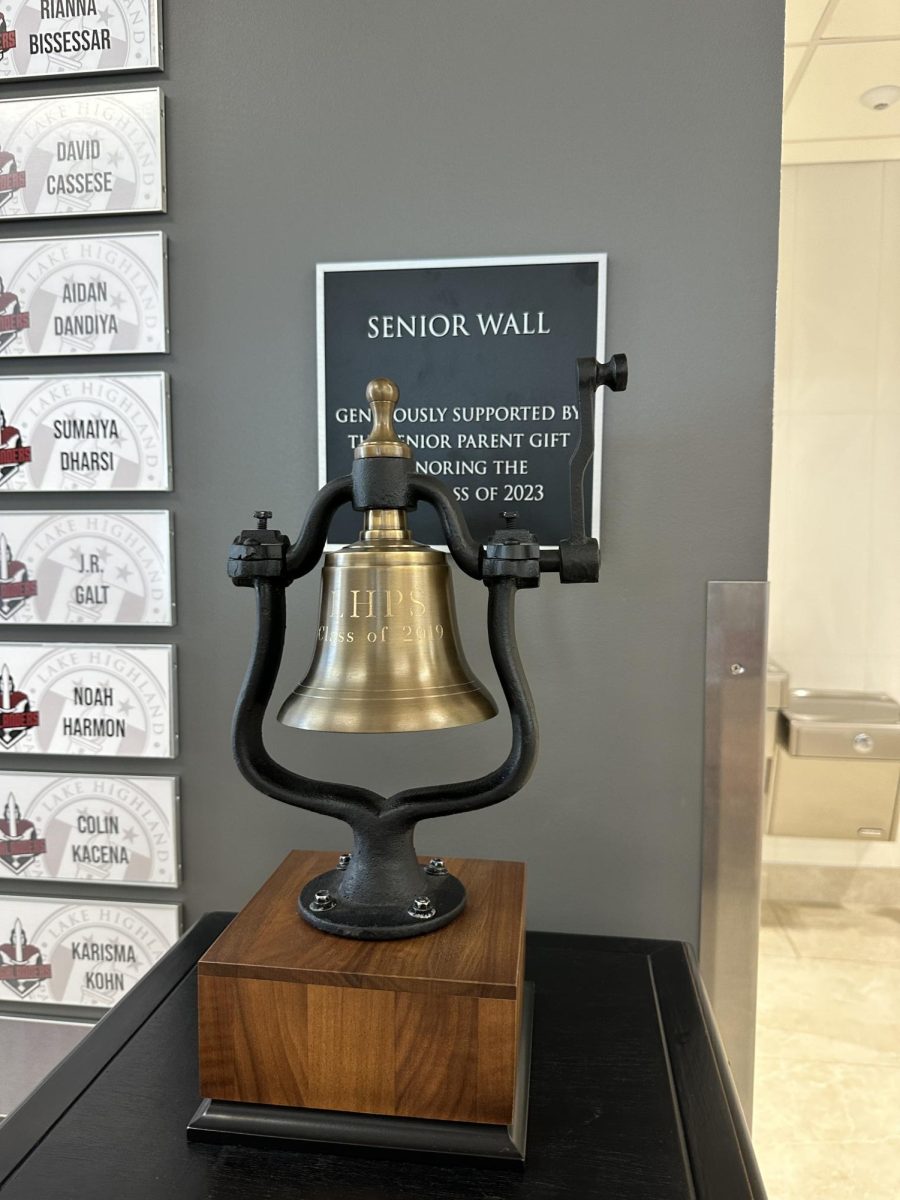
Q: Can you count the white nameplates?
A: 8